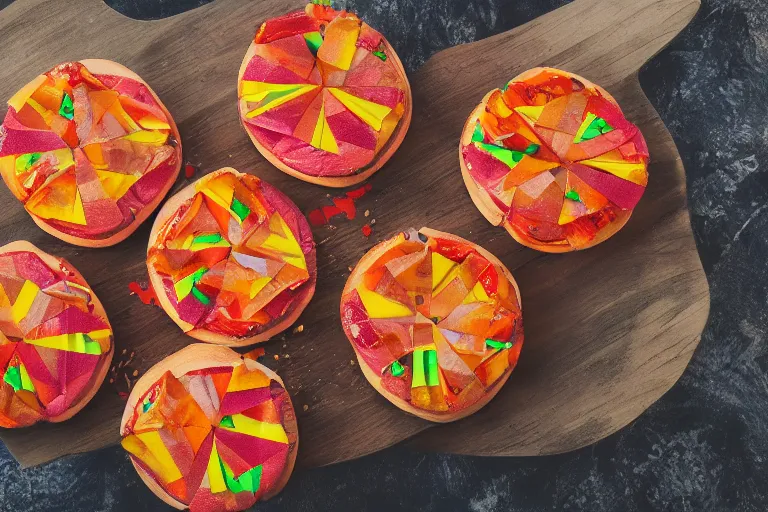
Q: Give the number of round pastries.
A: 7